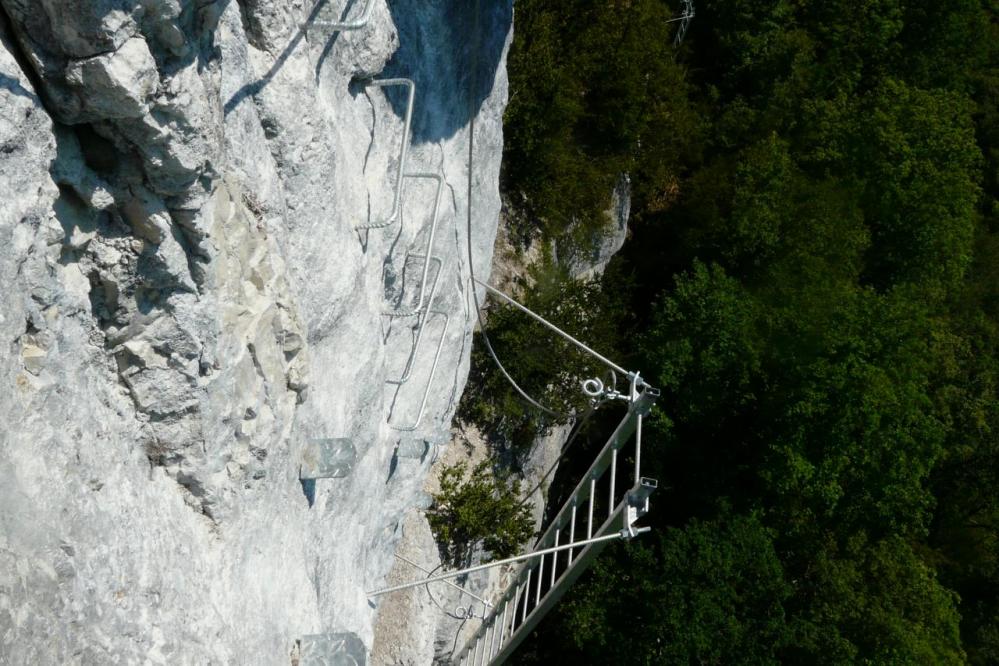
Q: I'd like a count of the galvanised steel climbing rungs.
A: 5